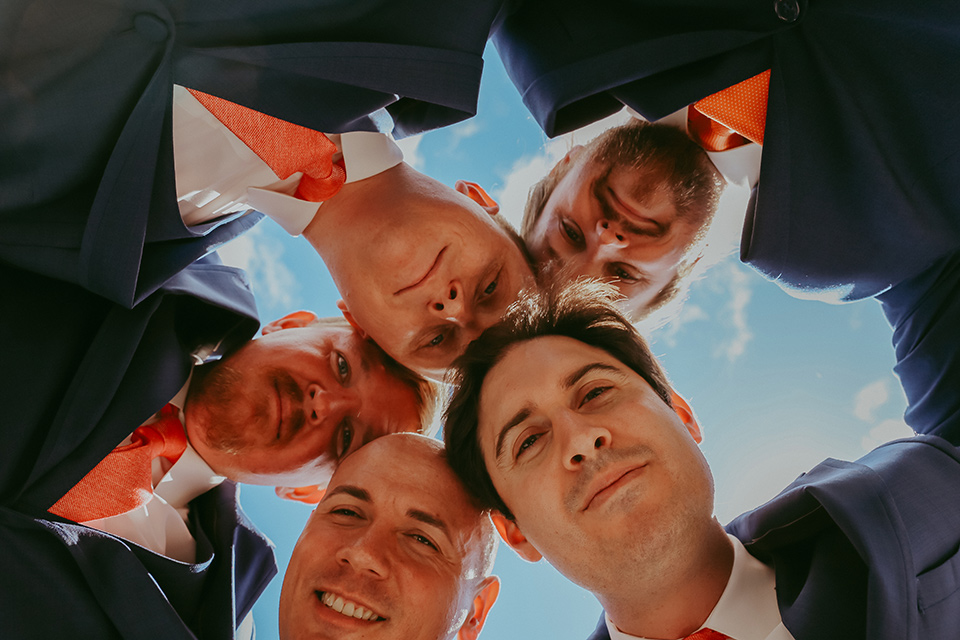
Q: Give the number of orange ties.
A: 4